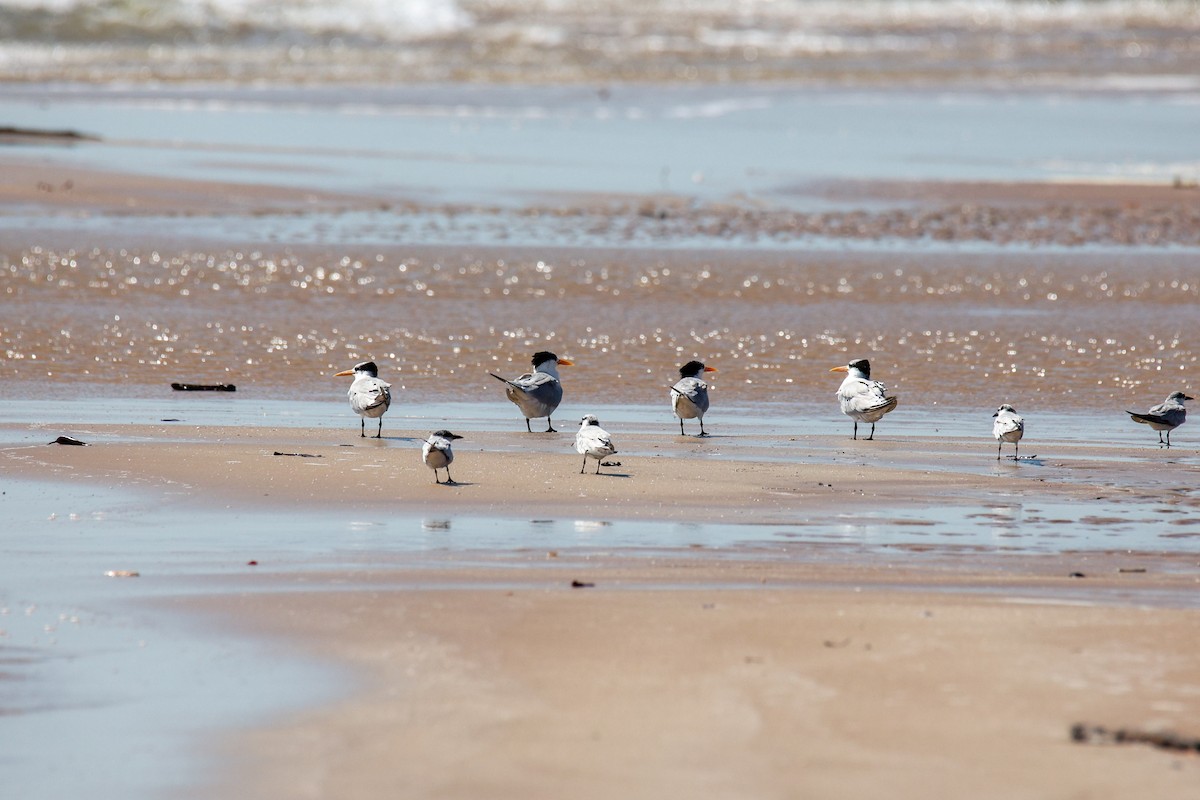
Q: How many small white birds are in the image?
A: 4